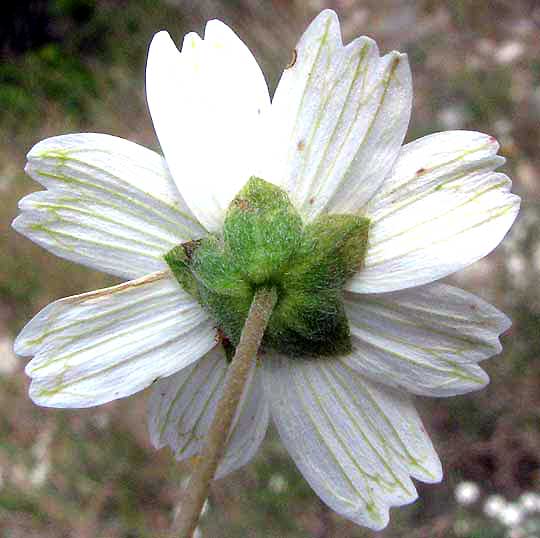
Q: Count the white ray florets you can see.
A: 8